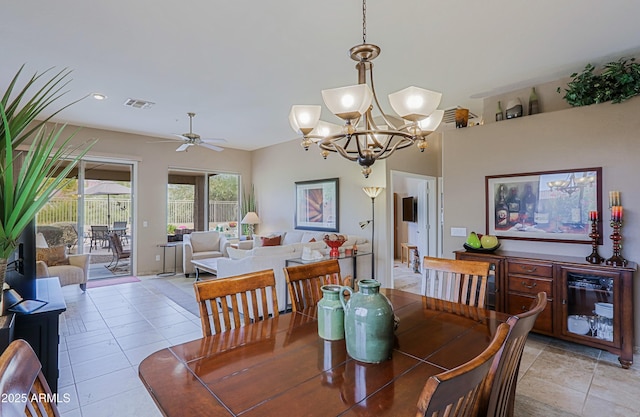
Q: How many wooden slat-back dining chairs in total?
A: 6